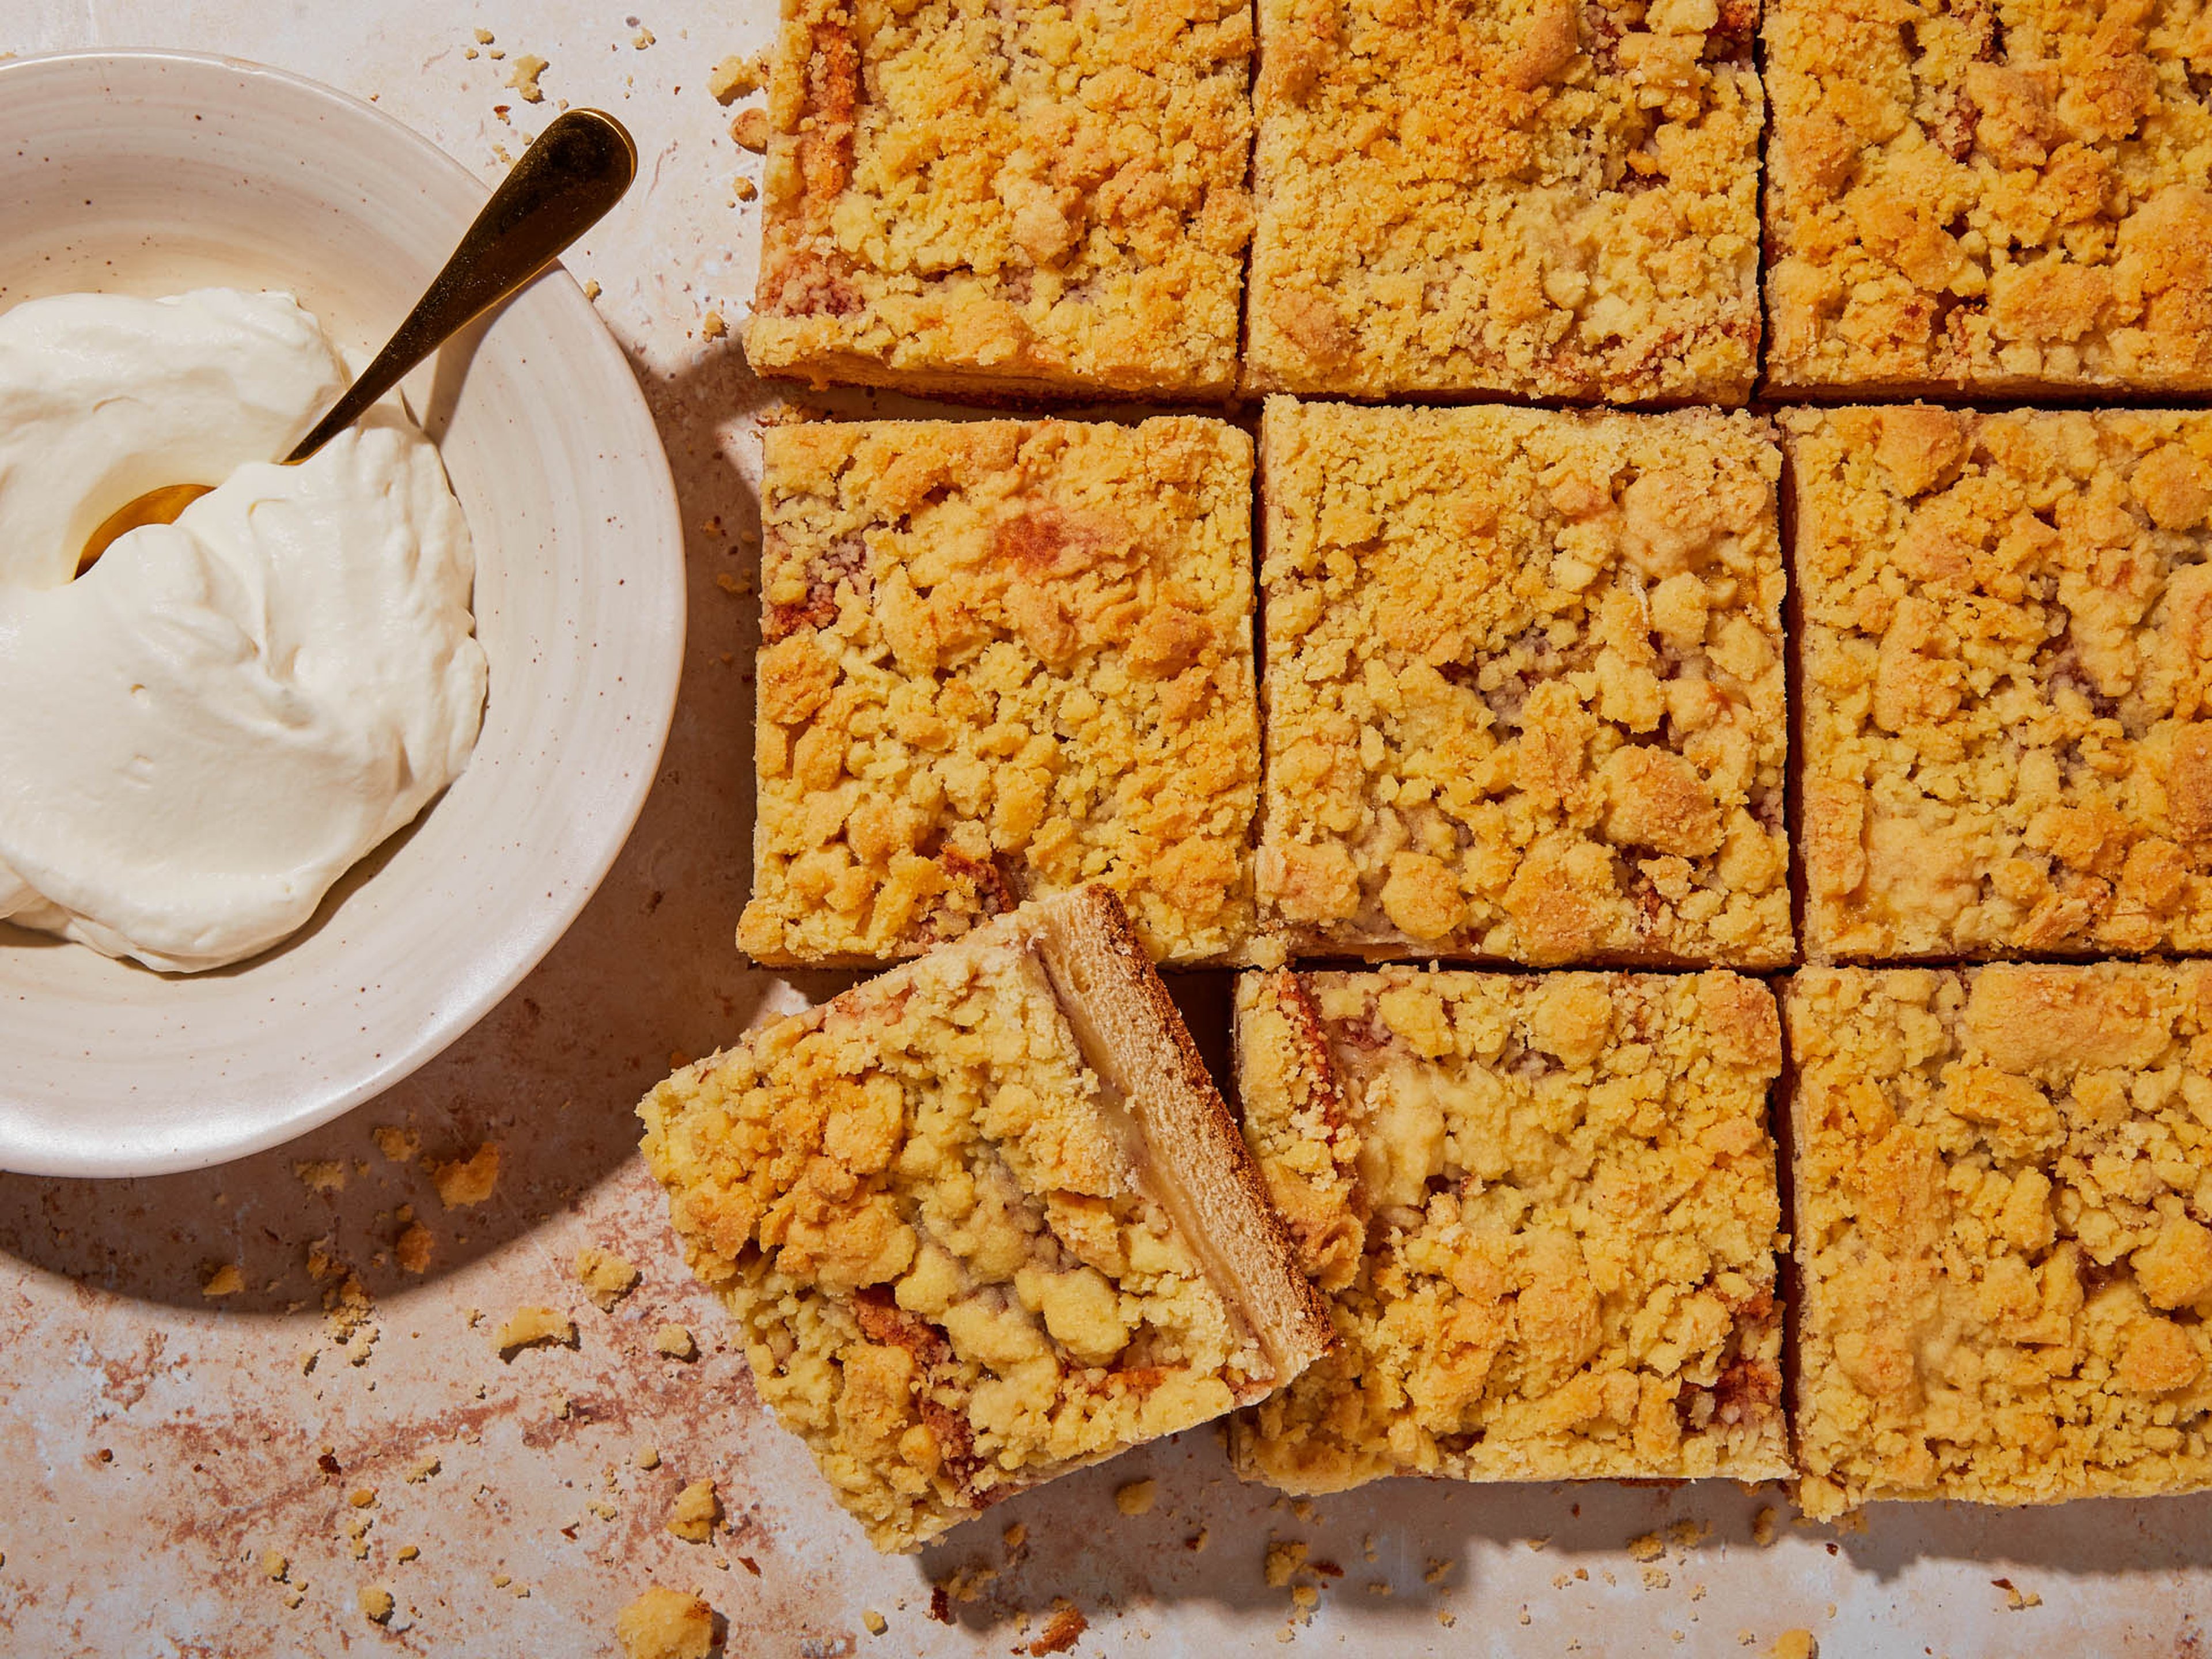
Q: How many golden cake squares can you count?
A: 9